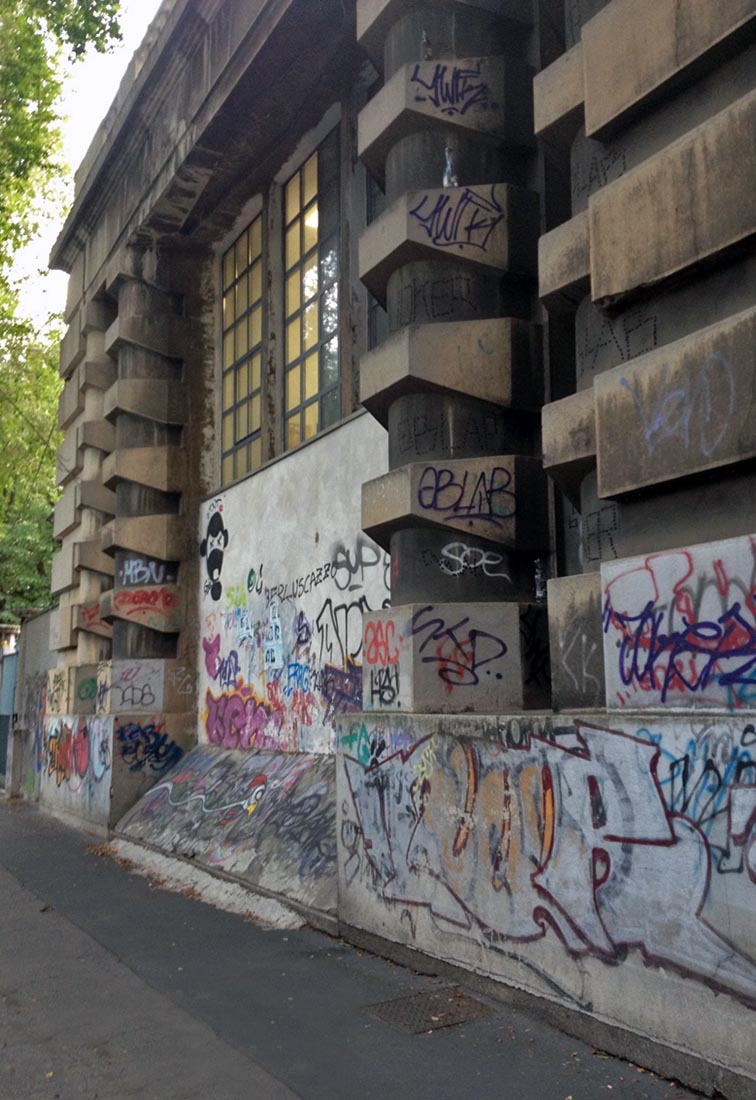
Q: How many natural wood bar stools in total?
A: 0